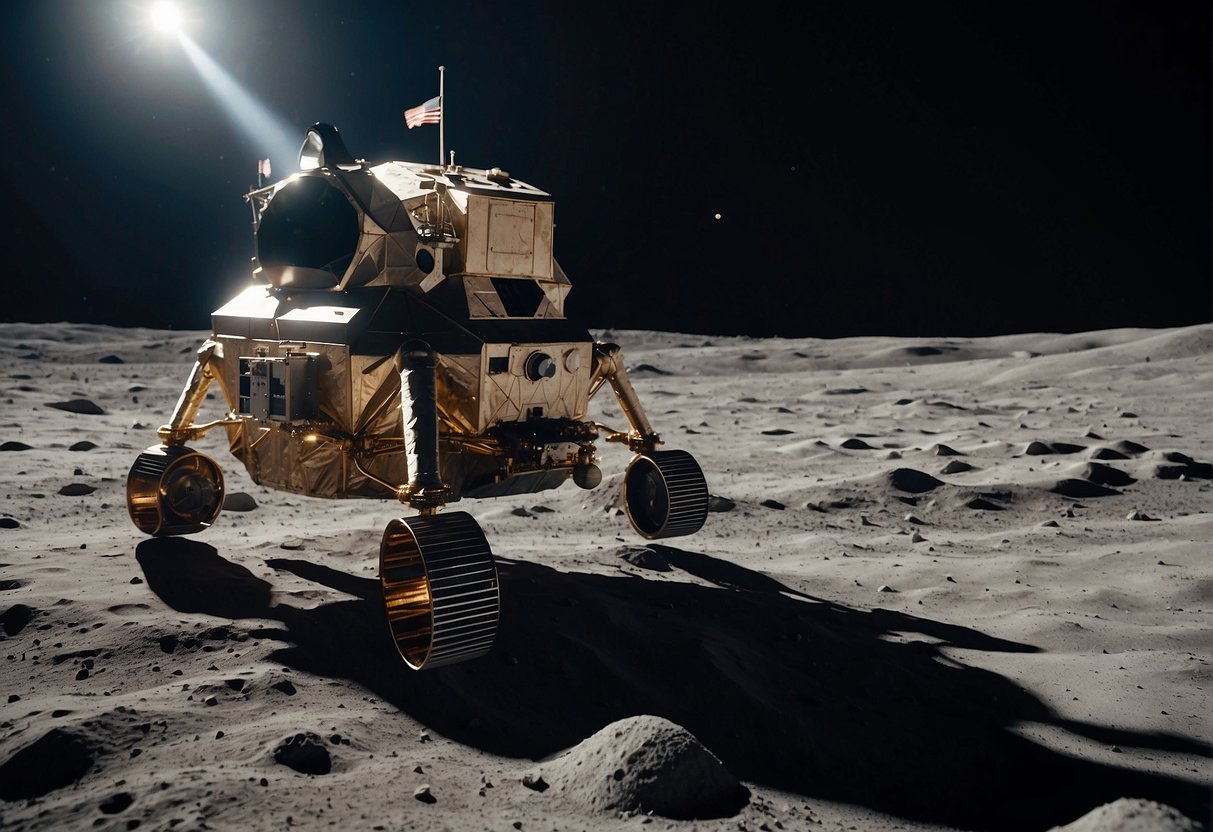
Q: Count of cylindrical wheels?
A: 3